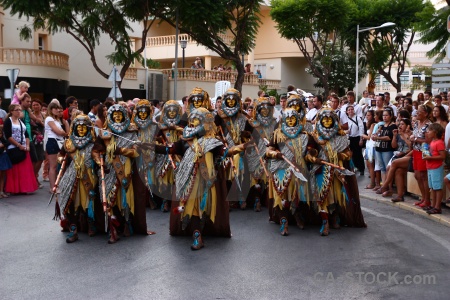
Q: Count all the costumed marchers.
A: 11